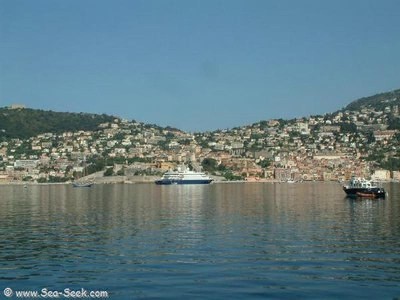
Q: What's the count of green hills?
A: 2